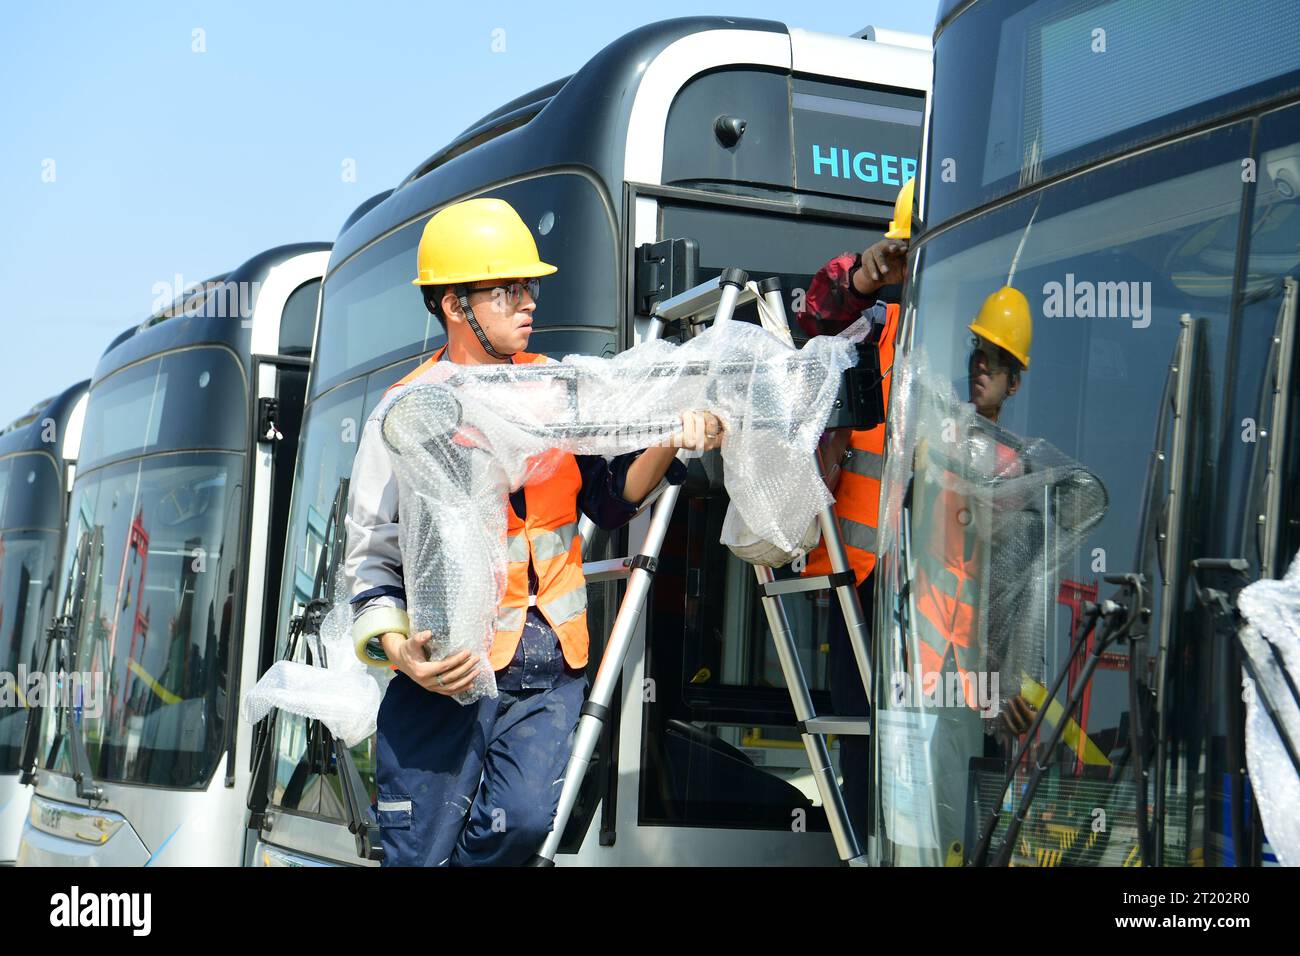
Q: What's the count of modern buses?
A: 4